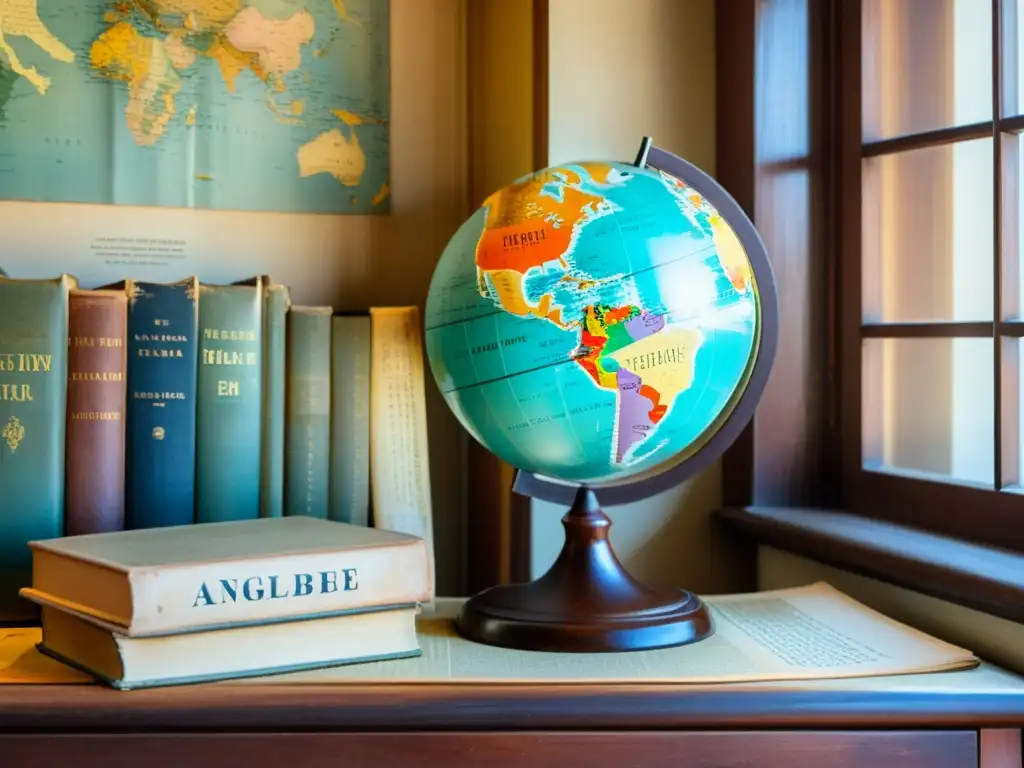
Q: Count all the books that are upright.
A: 8